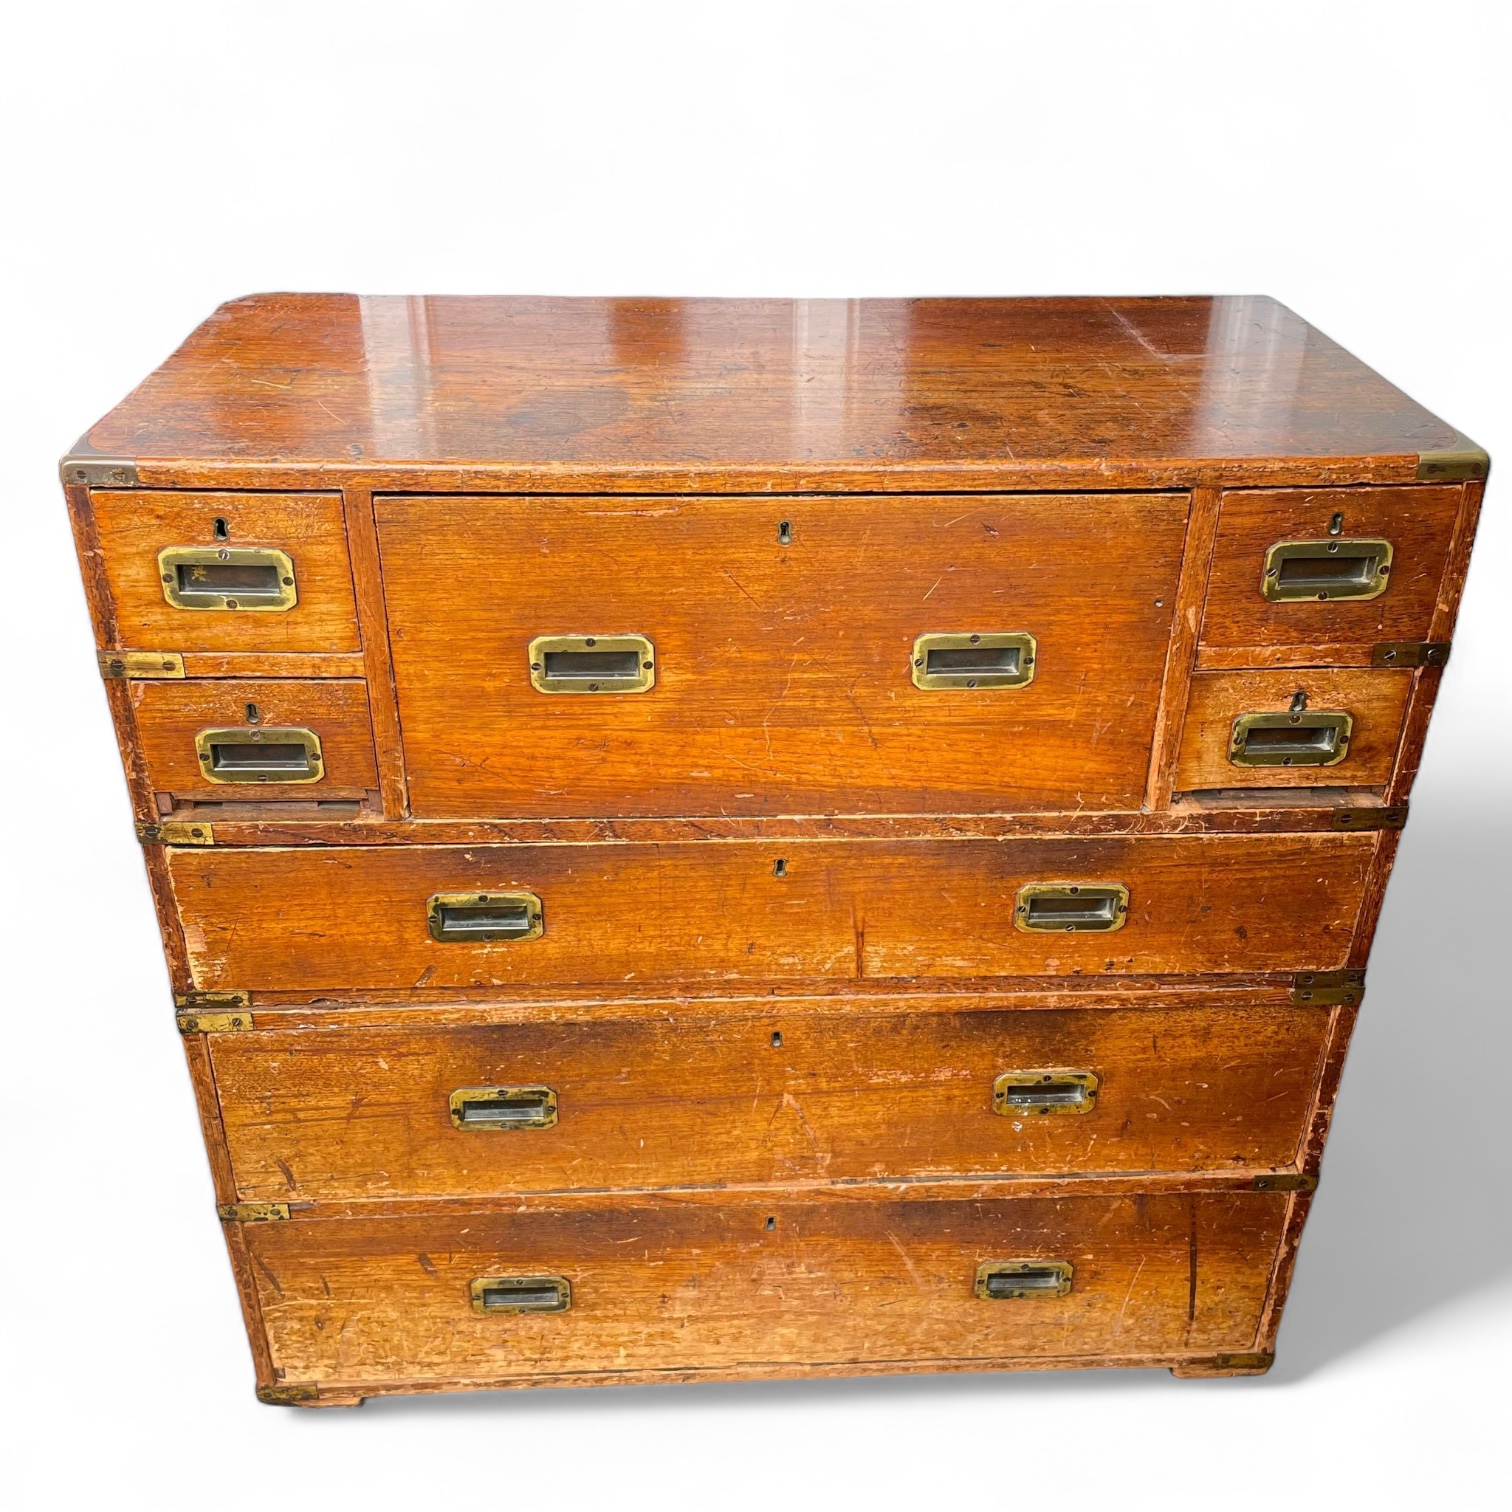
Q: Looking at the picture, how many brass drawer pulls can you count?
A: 12